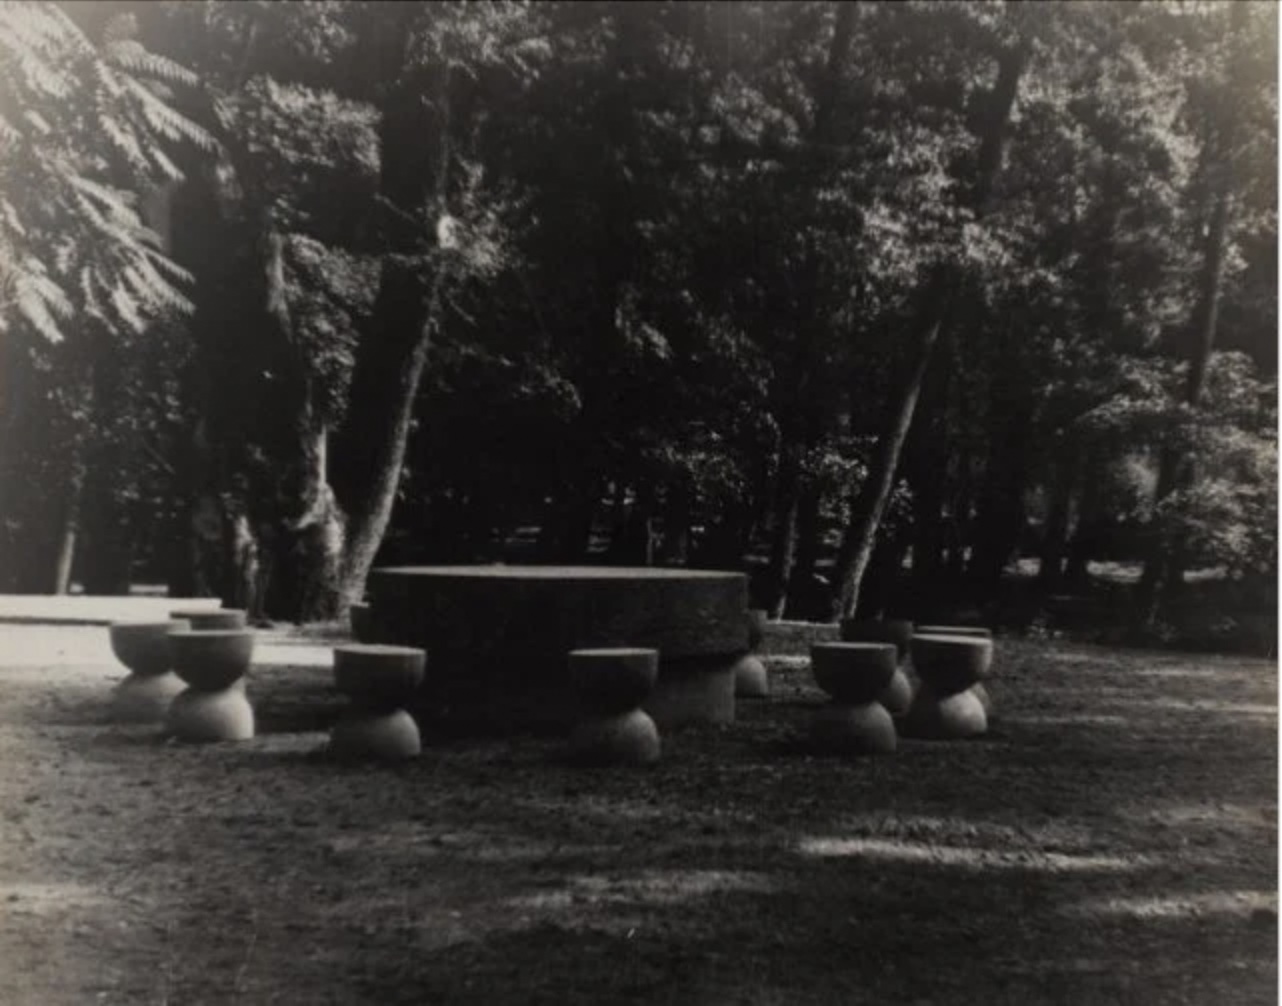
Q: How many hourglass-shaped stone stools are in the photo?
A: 11